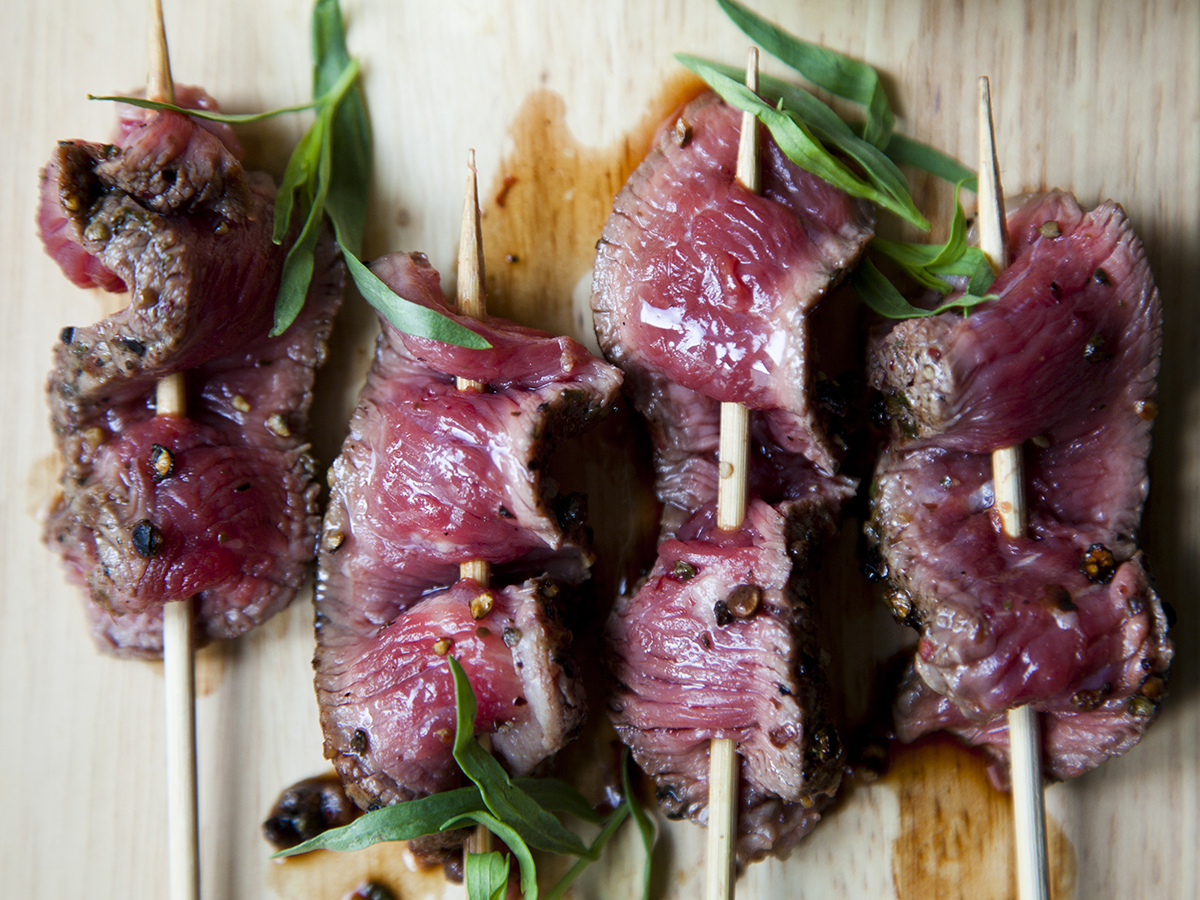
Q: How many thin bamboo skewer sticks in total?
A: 4